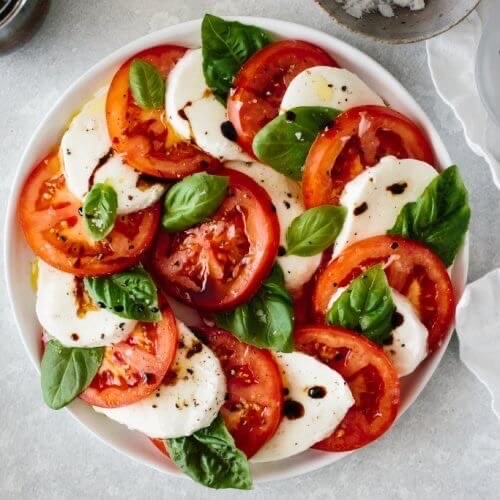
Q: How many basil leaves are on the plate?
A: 12